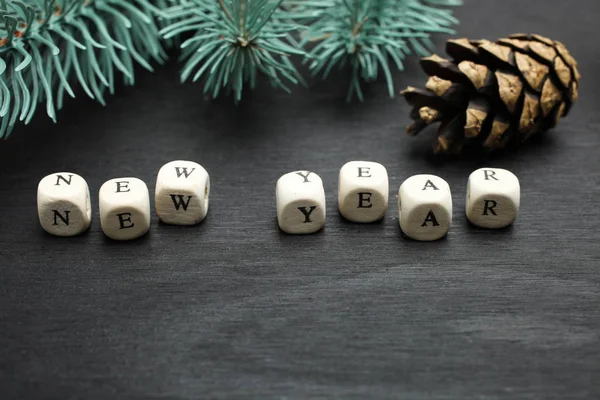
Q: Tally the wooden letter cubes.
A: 7